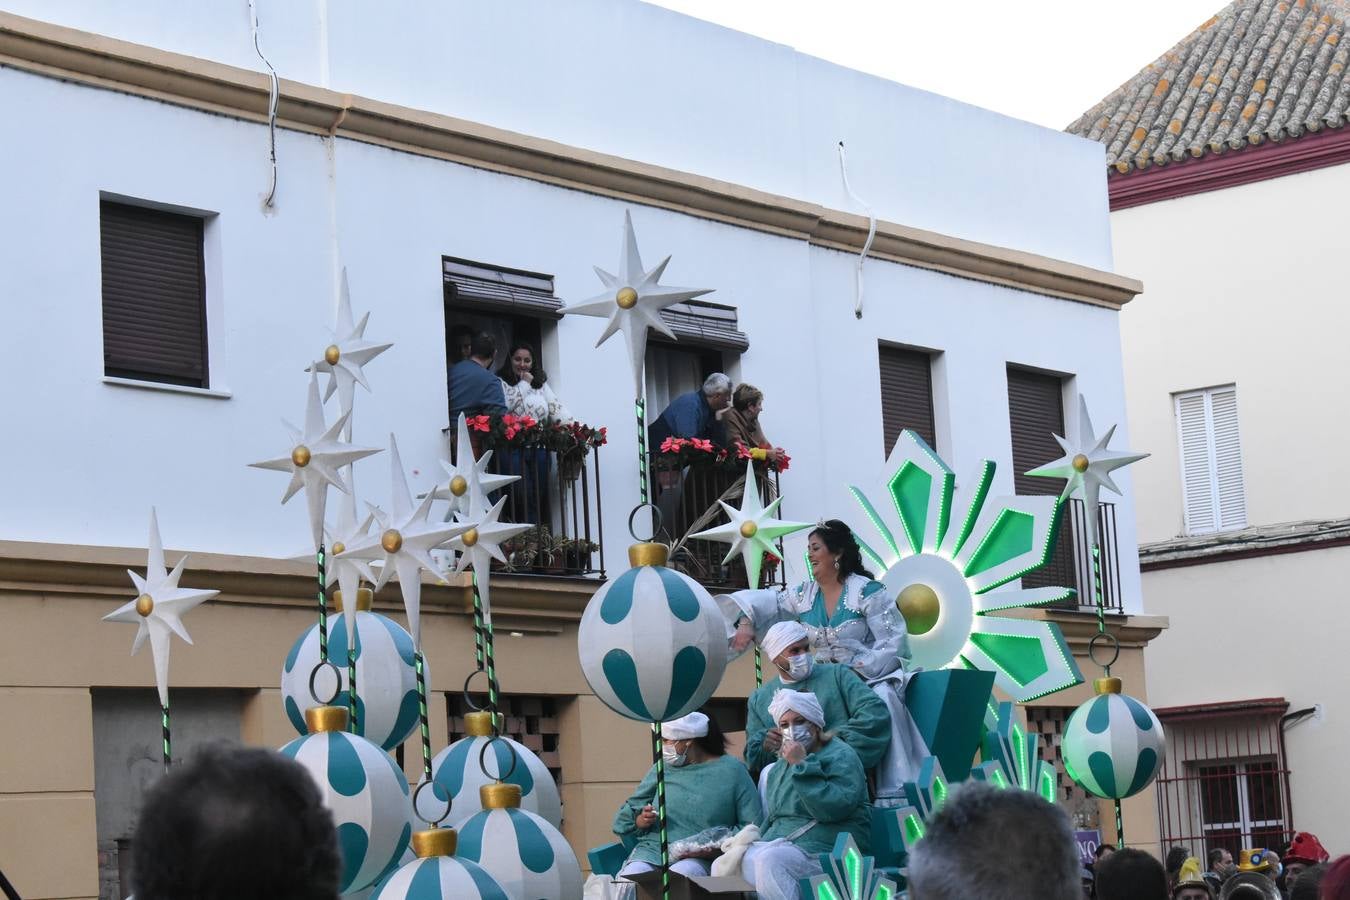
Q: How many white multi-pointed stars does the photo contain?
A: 10